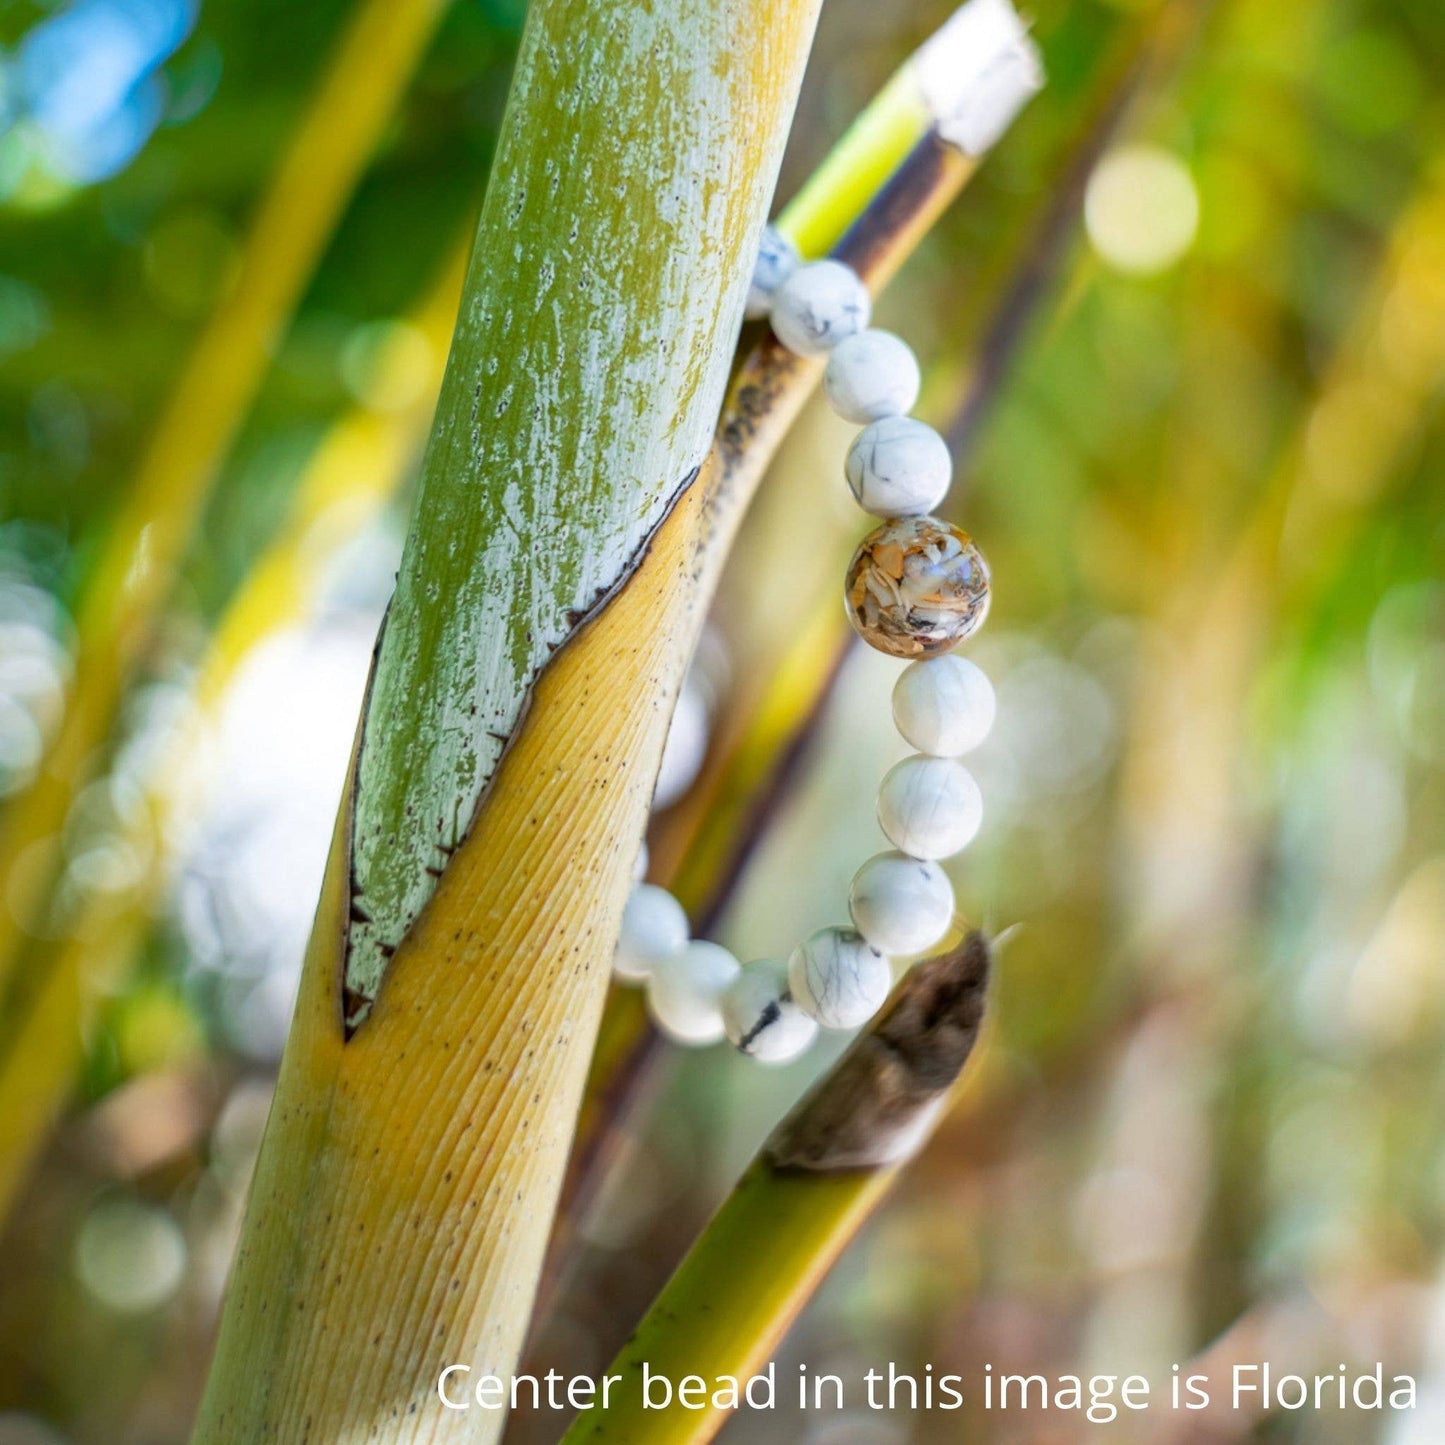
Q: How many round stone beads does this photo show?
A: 13